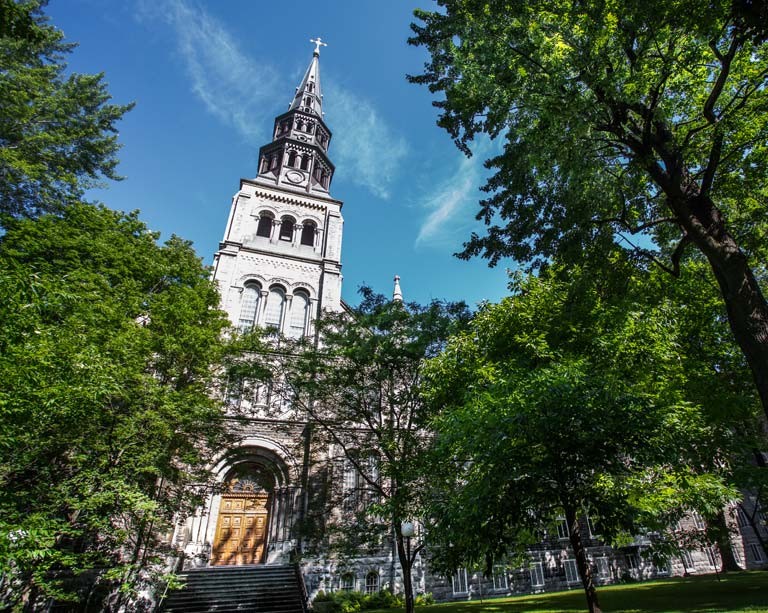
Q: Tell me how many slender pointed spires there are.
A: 2